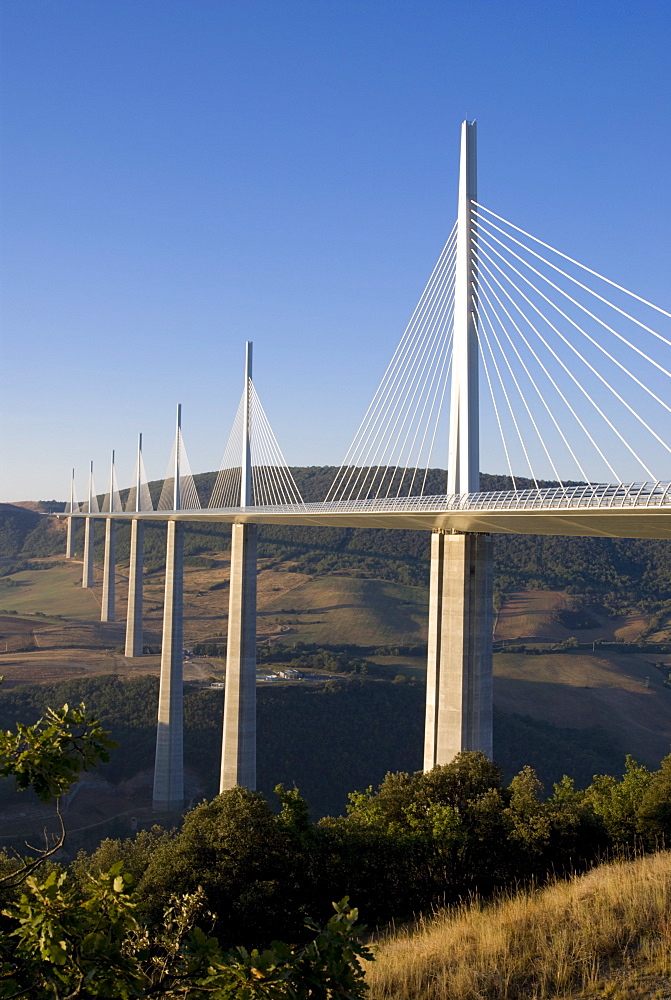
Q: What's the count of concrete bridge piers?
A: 7